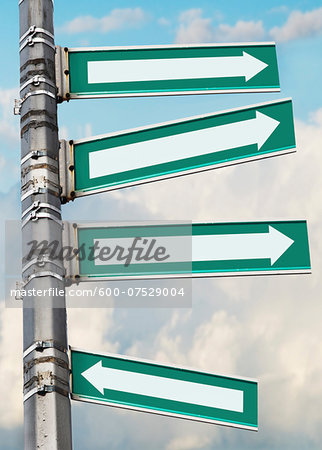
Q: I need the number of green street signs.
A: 4